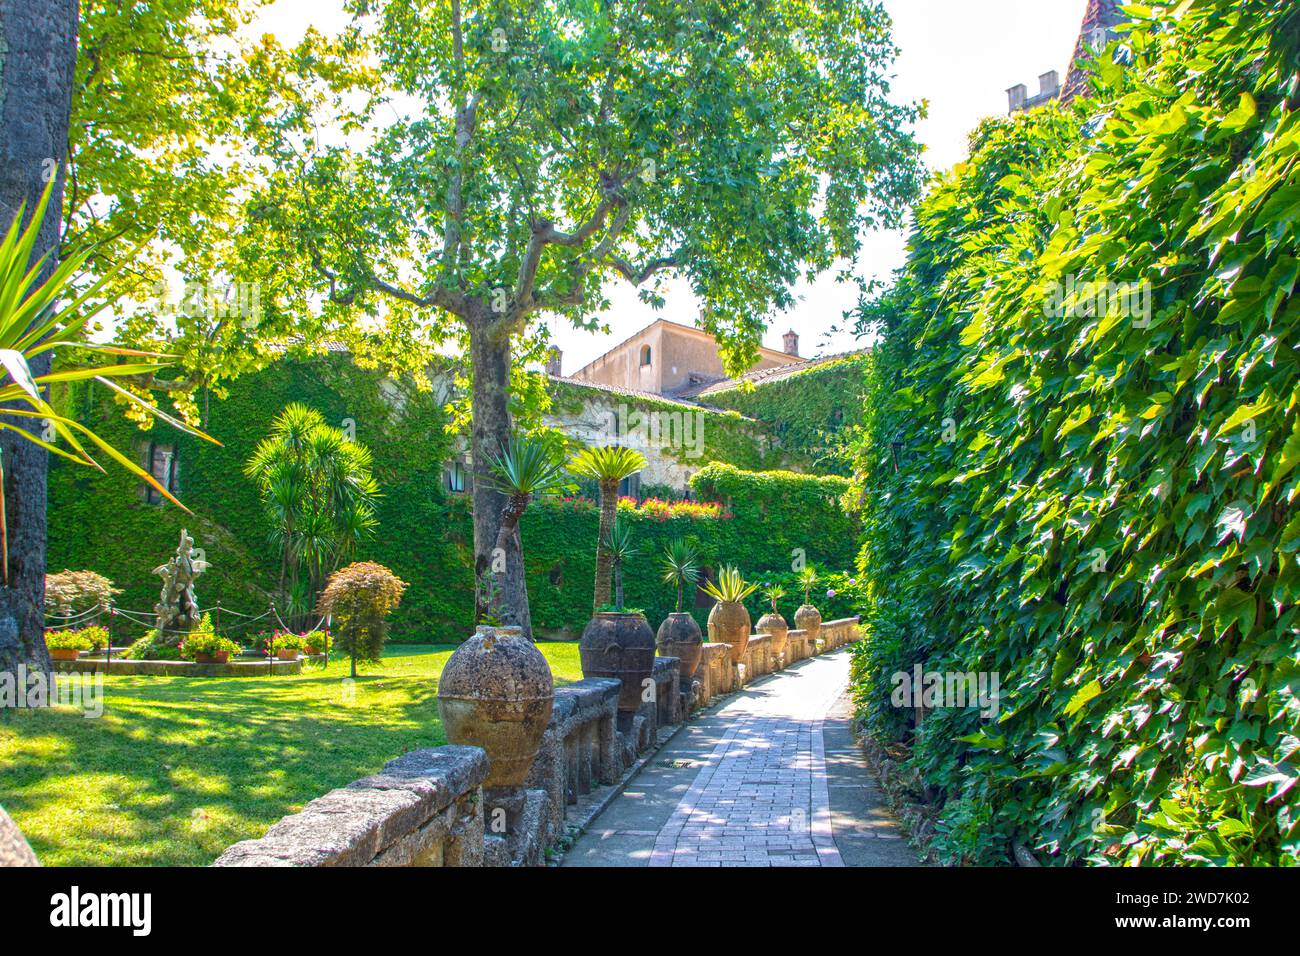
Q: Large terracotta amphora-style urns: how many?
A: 6